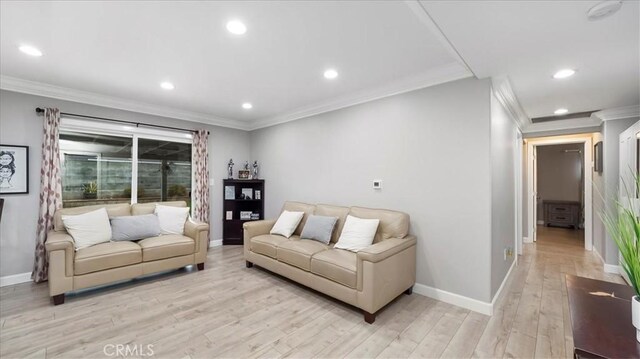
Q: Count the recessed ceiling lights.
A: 7